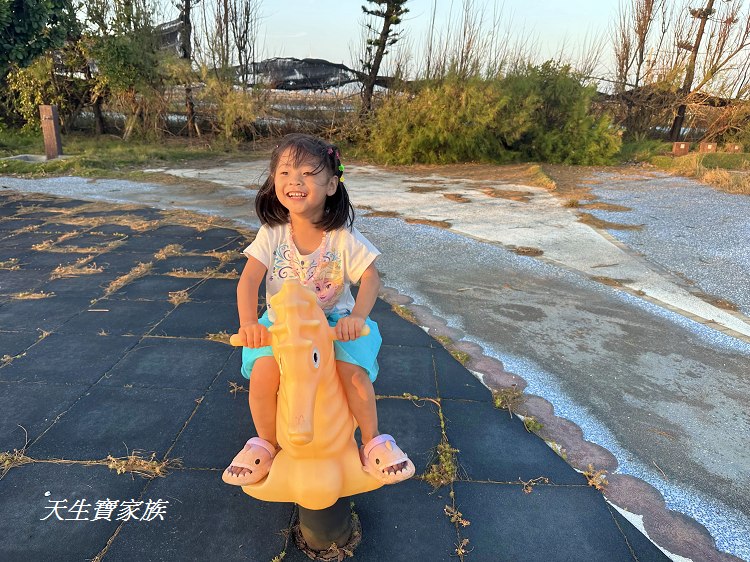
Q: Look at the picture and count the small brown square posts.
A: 3